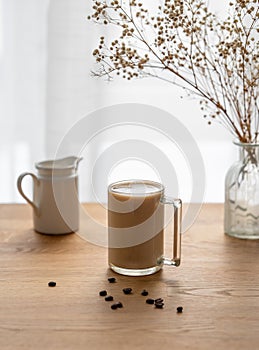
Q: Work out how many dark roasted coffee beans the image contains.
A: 12